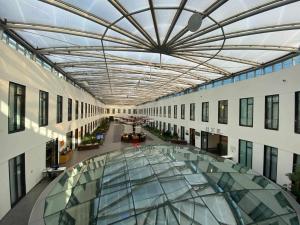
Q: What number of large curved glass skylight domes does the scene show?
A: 1